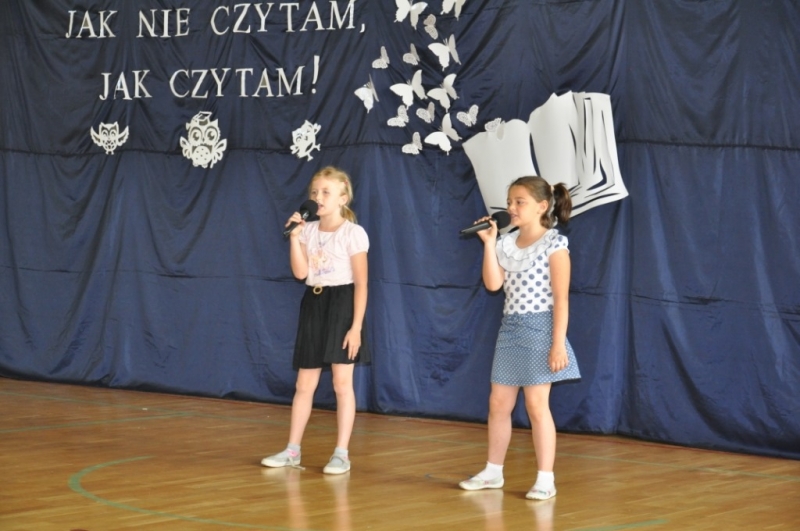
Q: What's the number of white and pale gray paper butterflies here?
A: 15